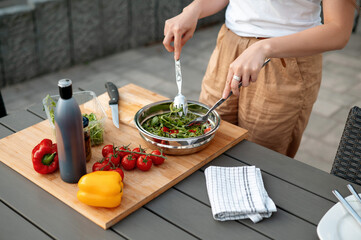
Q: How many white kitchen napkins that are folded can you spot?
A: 1